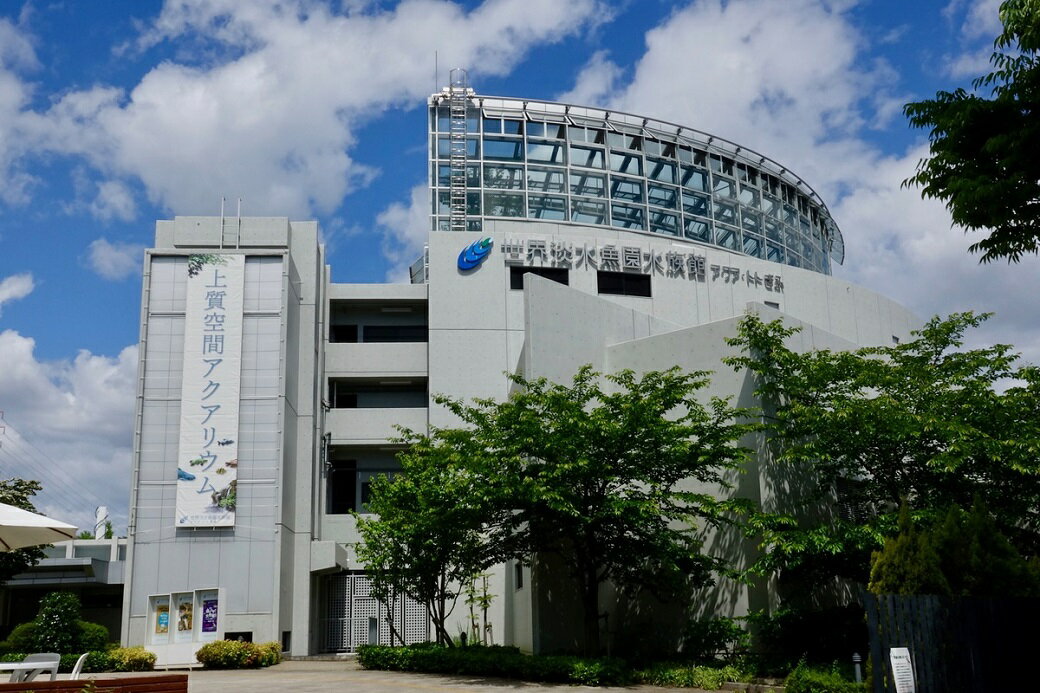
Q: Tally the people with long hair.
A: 0